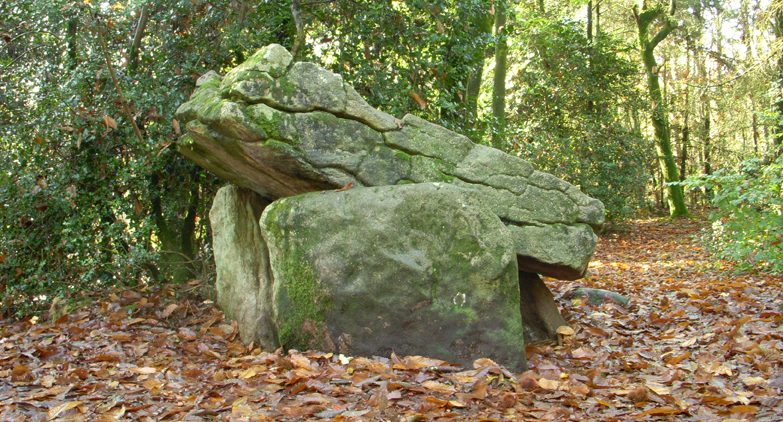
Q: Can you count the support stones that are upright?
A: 3